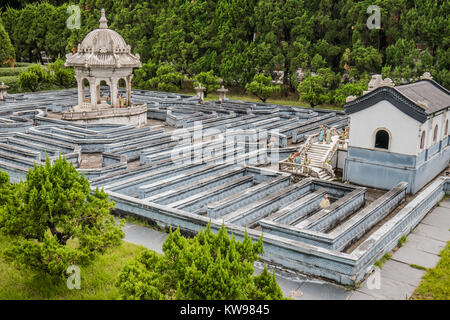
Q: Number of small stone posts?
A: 3